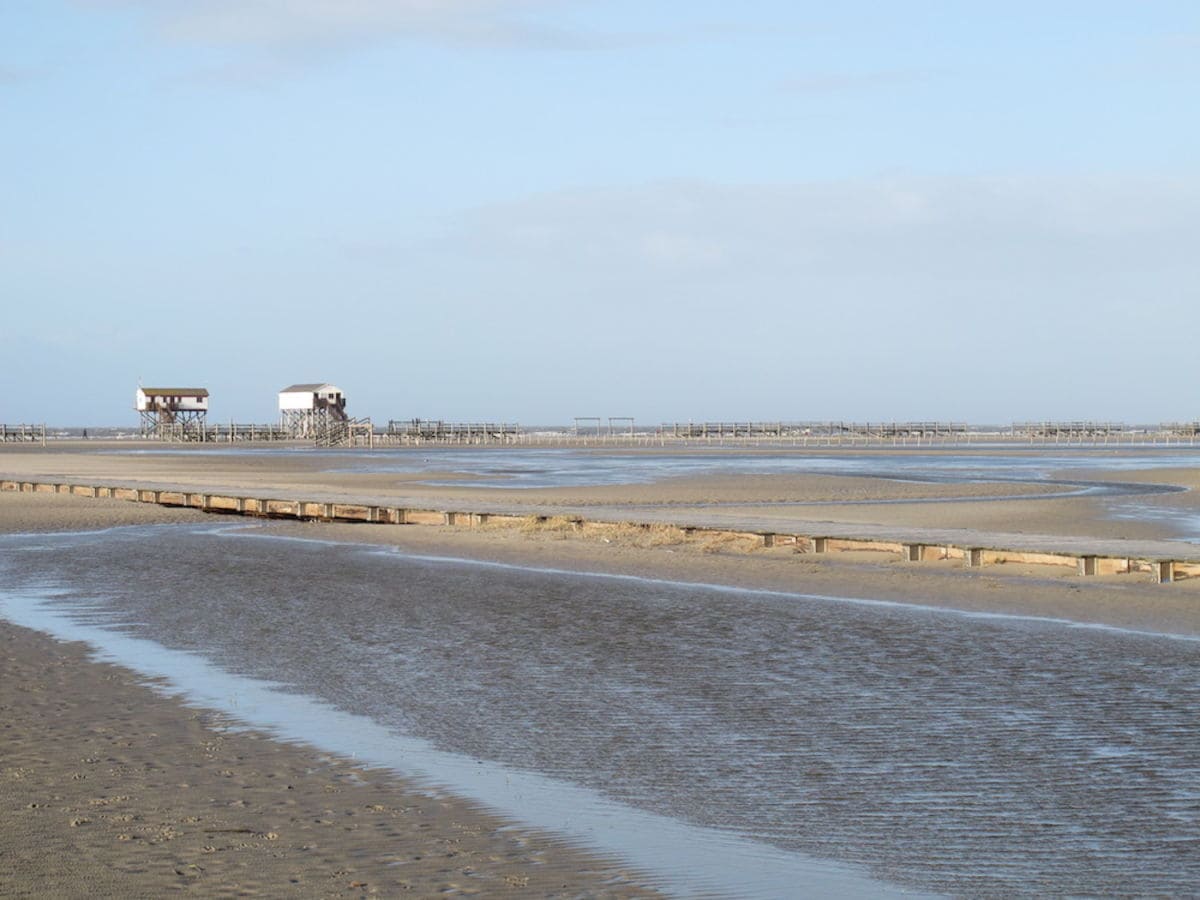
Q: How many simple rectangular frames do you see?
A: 2